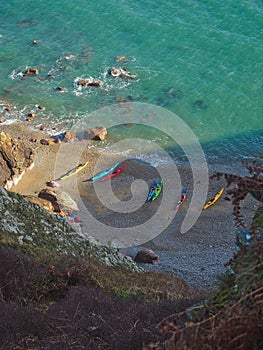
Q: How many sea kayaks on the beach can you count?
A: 7